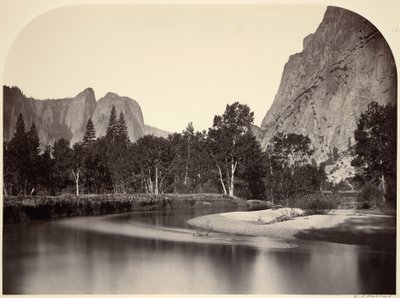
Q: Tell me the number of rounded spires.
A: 2